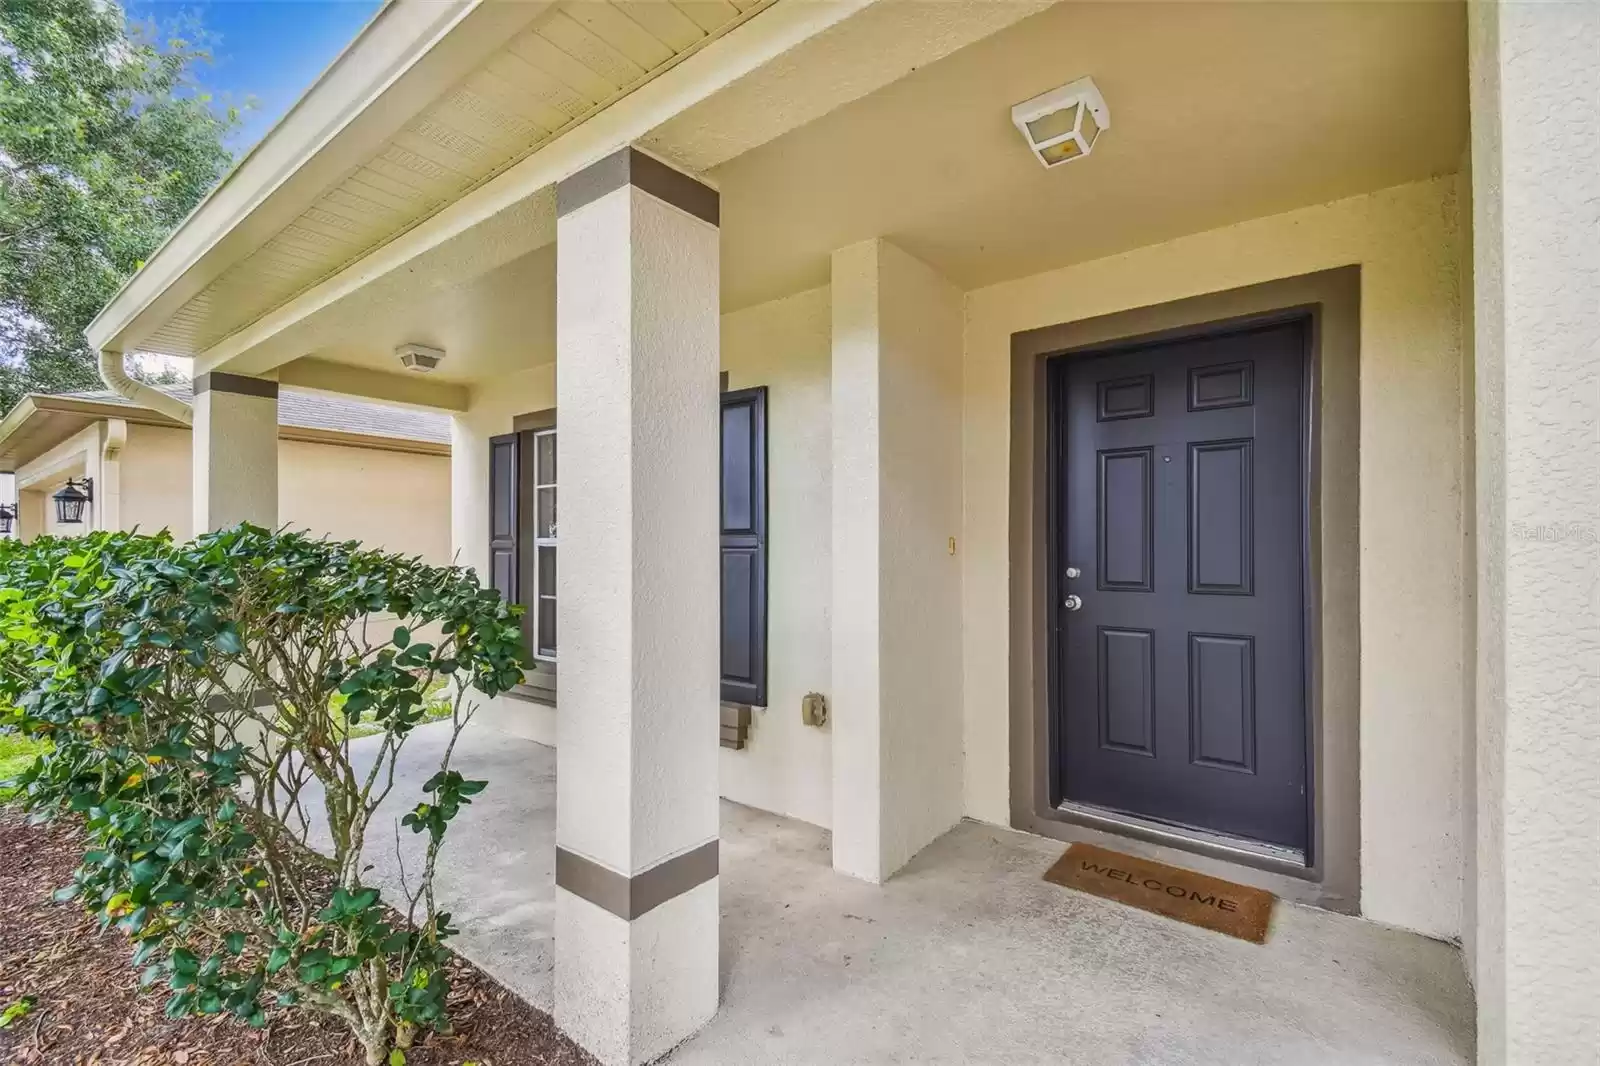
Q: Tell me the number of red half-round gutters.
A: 0